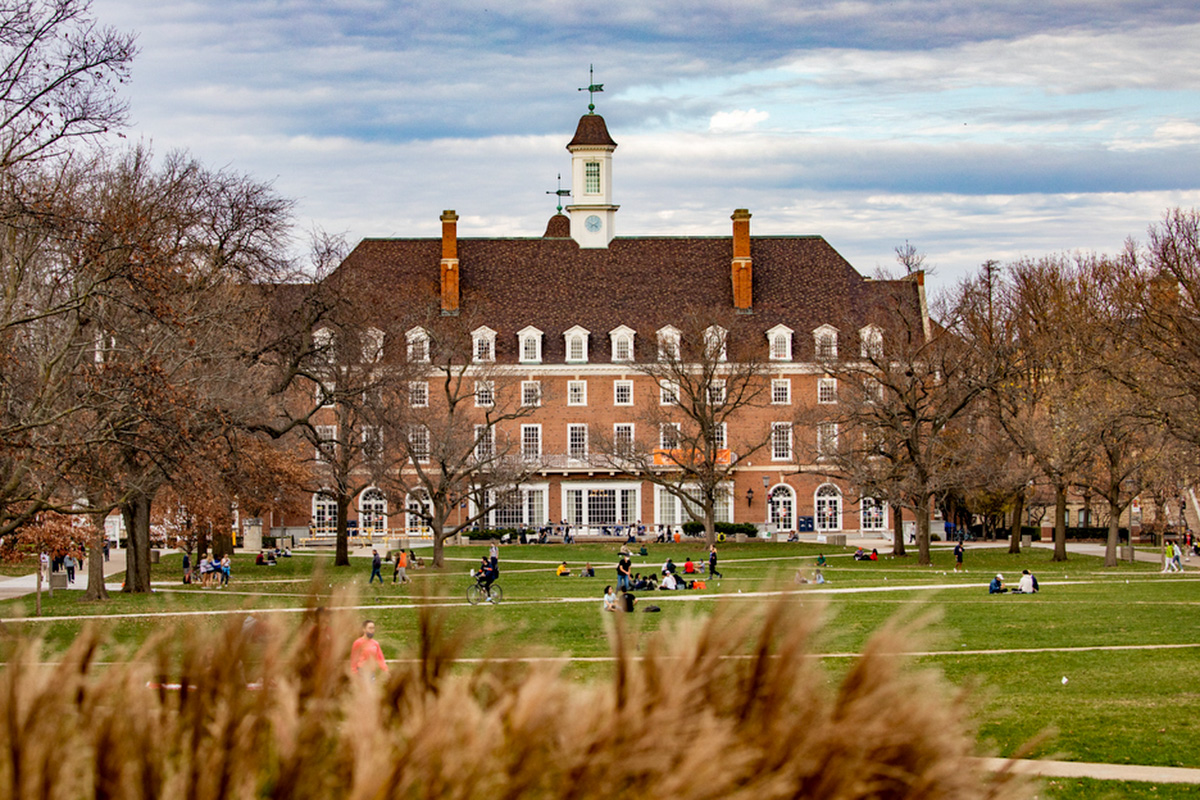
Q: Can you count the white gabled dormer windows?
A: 12